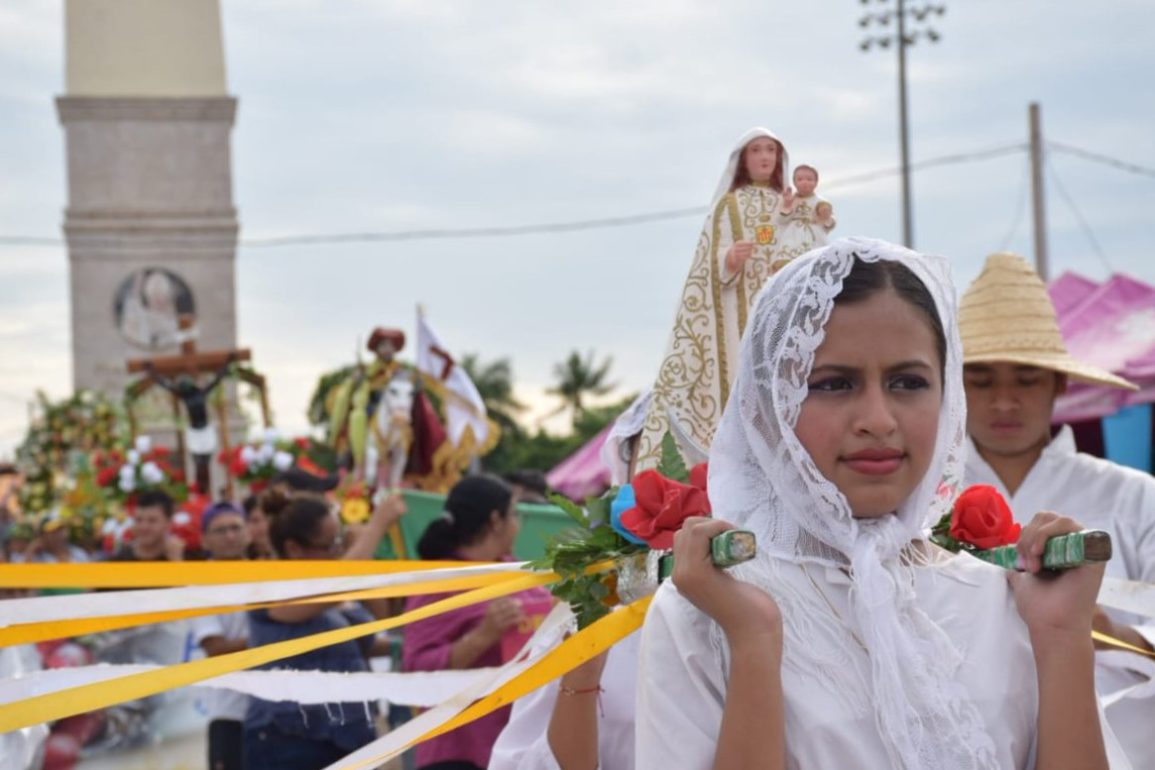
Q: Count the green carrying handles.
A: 2